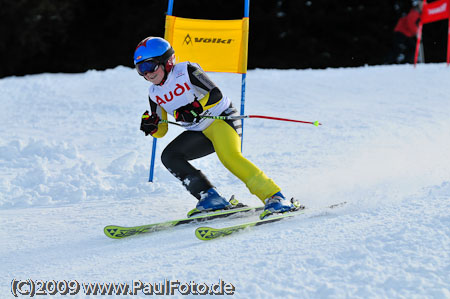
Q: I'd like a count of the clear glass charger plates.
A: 0